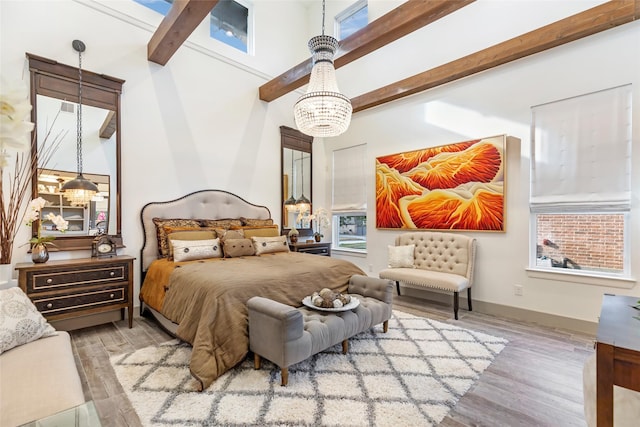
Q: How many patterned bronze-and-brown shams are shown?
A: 3